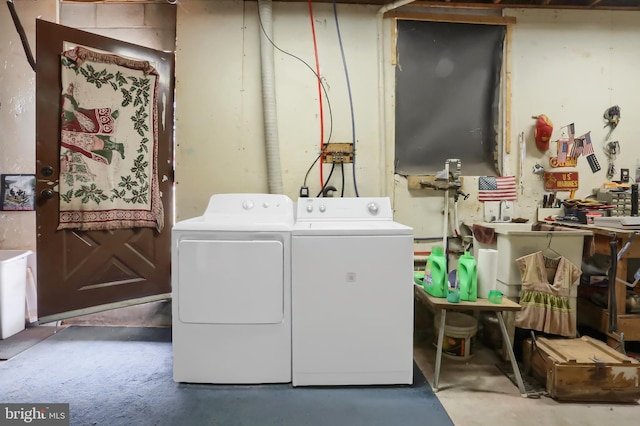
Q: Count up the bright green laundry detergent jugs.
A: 2